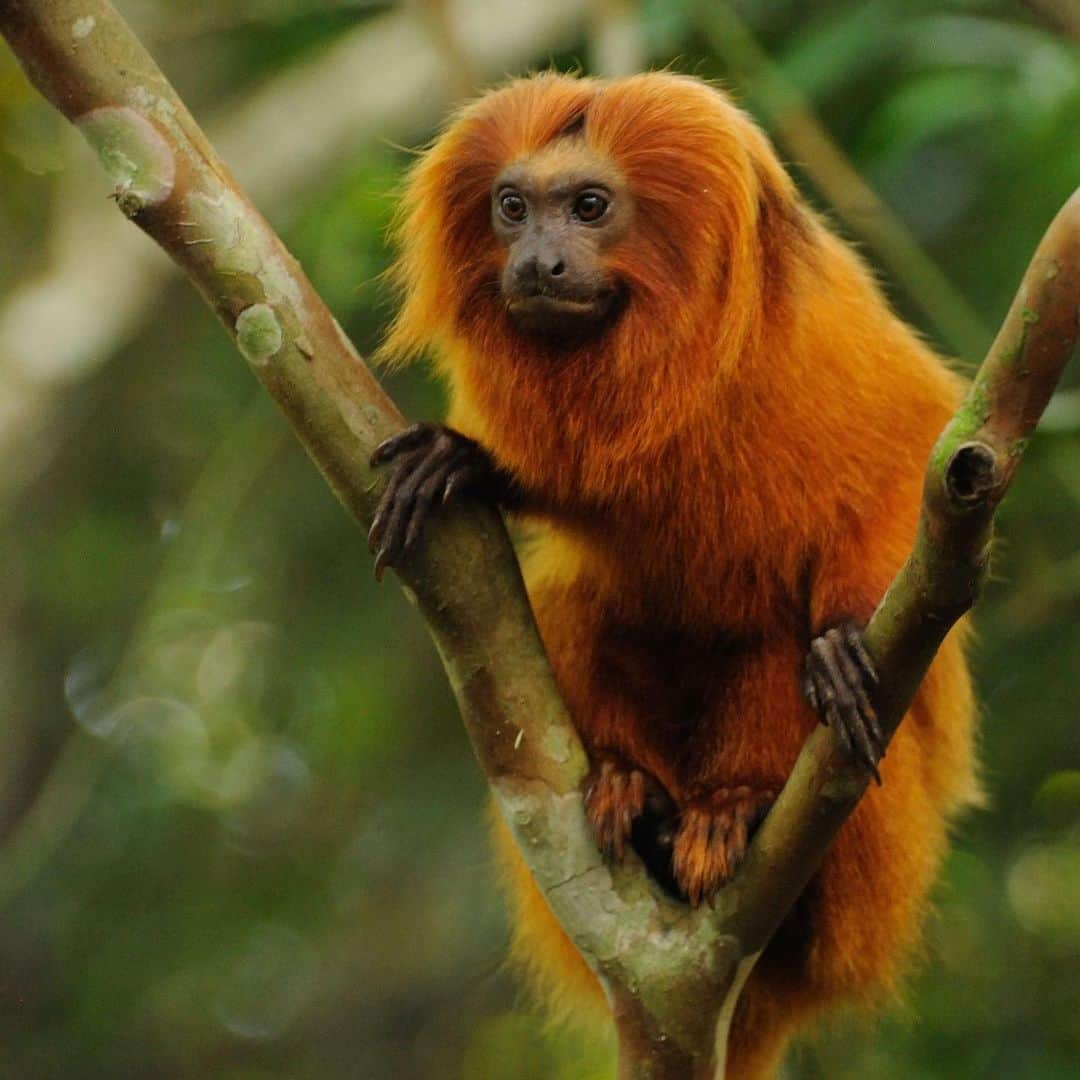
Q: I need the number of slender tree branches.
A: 2